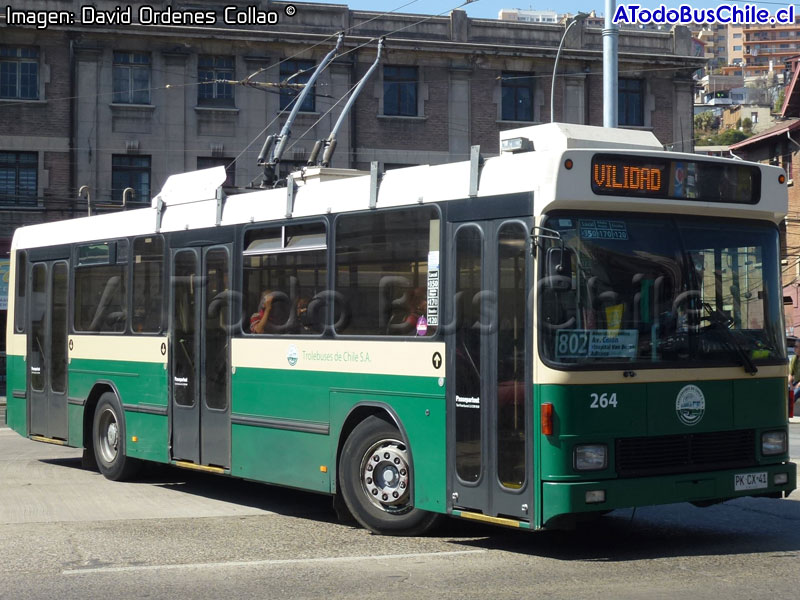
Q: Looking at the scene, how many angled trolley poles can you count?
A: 2